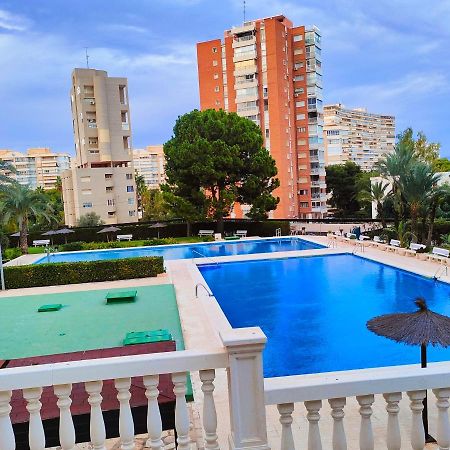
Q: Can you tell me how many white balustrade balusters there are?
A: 15